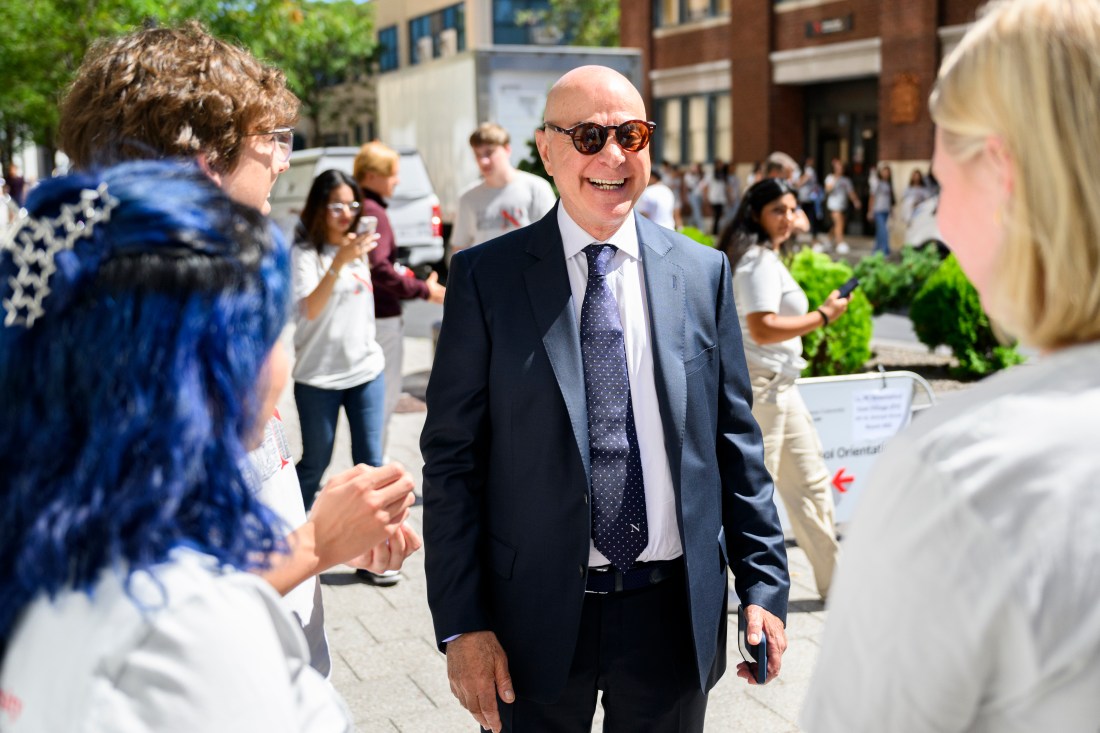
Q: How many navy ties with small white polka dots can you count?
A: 1